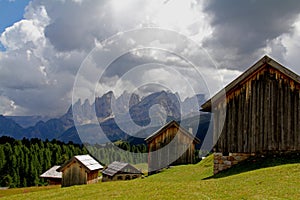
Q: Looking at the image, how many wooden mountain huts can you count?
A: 5